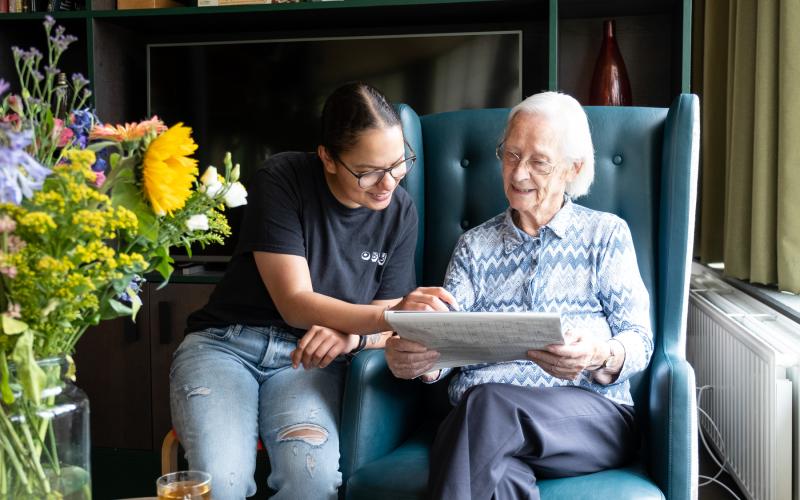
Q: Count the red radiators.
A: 0